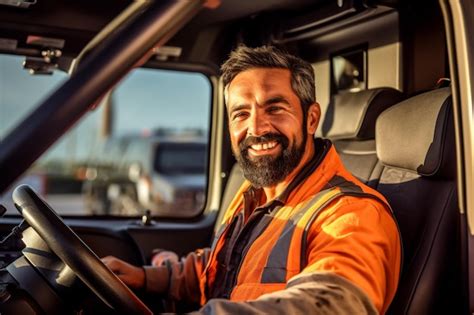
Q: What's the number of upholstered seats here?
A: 2